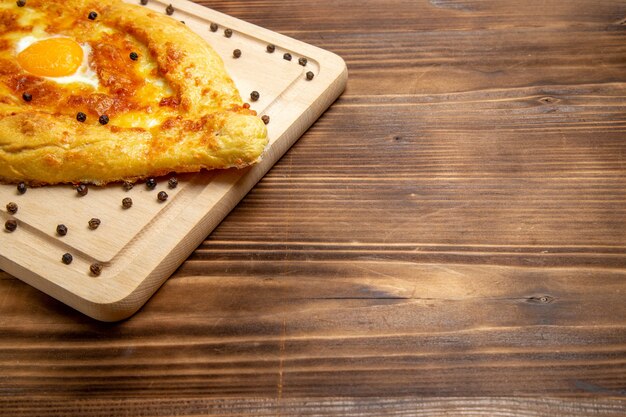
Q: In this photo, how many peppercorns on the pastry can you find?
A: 6